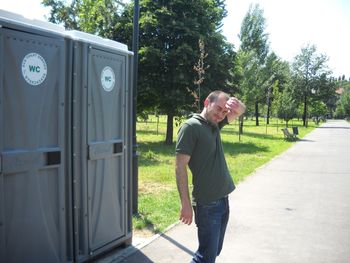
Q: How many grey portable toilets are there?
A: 2